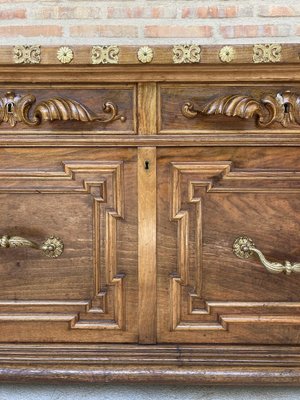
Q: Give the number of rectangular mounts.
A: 4